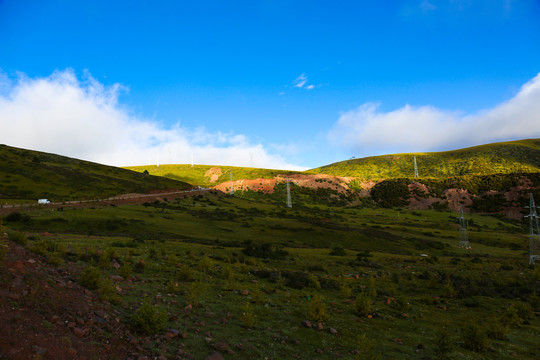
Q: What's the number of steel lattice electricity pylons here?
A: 5